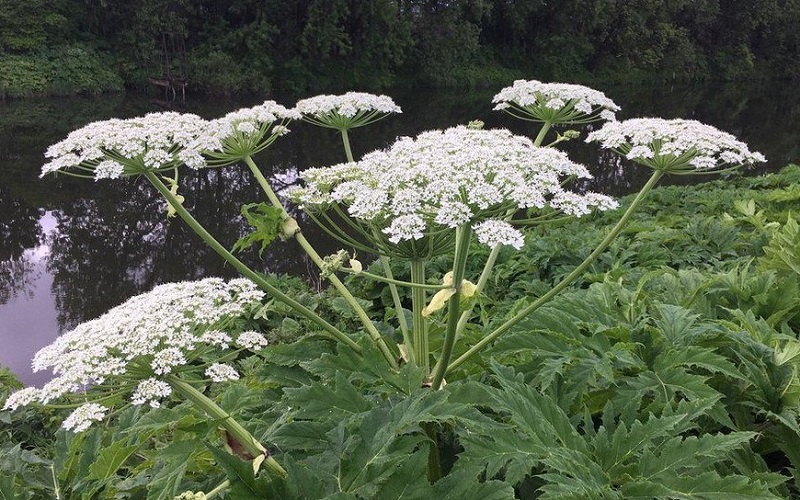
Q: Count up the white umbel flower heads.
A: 7